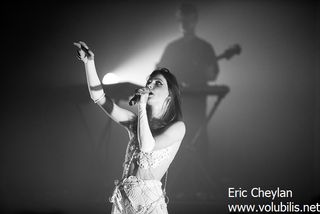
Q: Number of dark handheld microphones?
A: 1